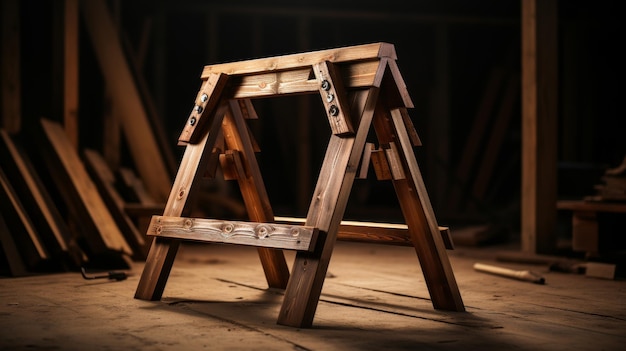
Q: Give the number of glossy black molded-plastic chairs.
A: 0